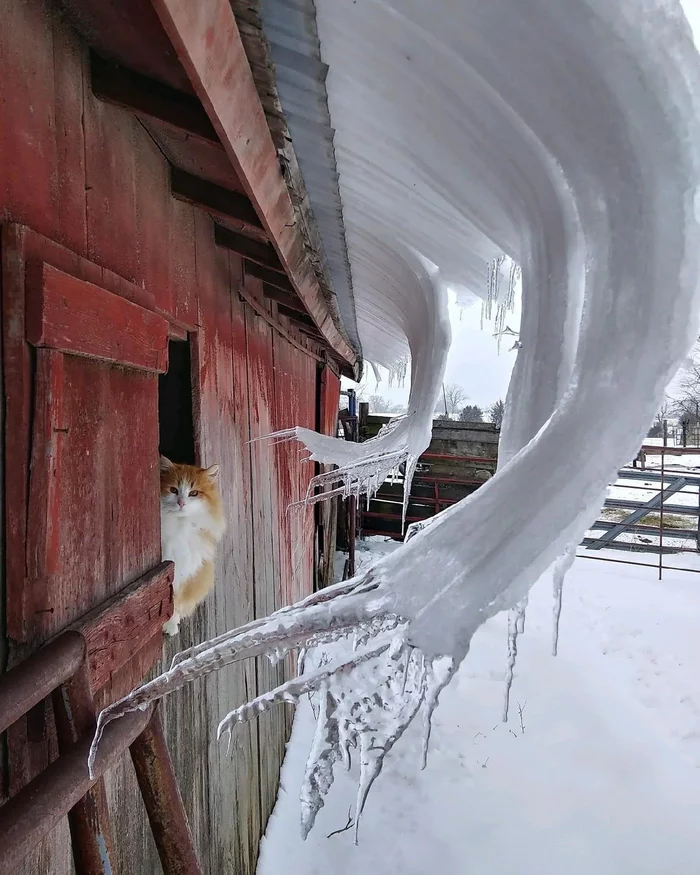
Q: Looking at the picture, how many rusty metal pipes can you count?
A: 4